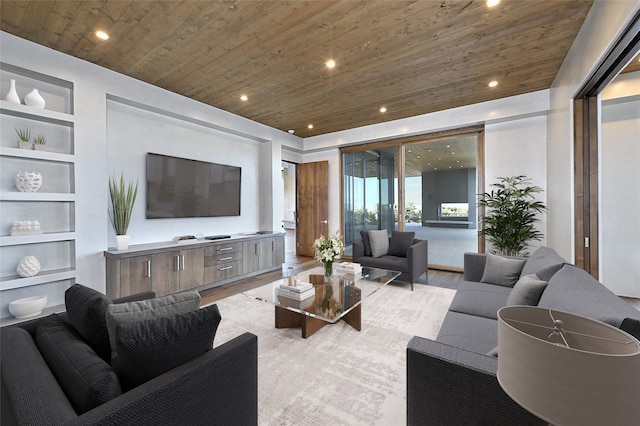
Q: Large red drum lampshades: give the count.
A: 0